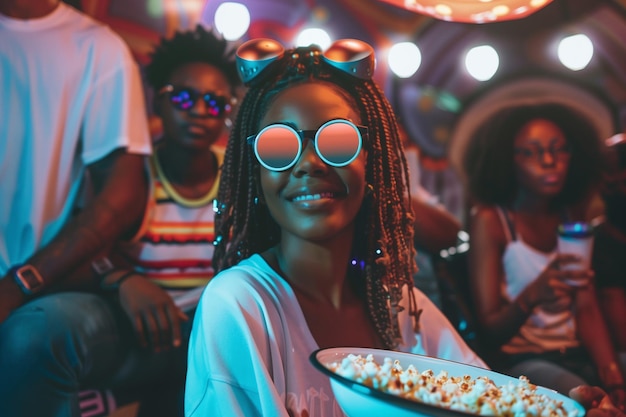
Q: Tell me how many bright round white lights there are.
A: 5